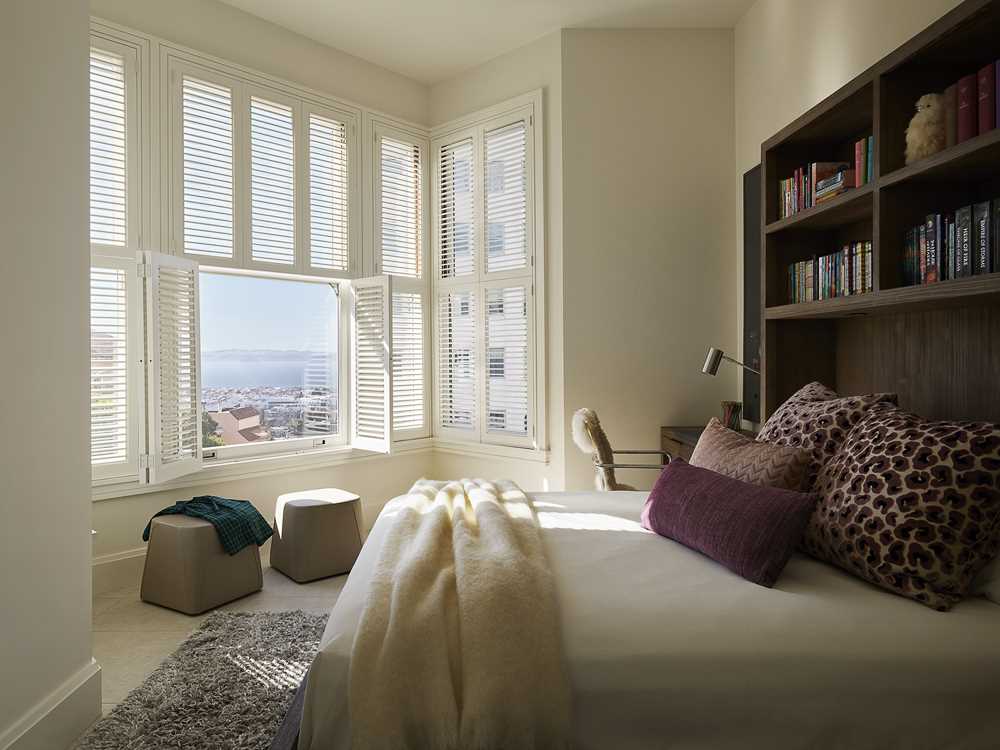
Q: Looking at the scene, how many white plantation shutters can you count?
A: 13